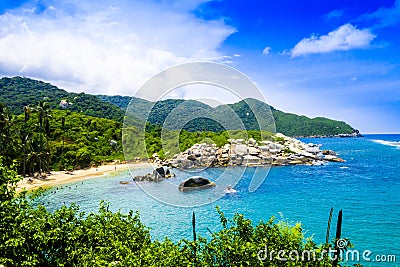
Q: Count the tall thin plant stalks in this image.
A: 3